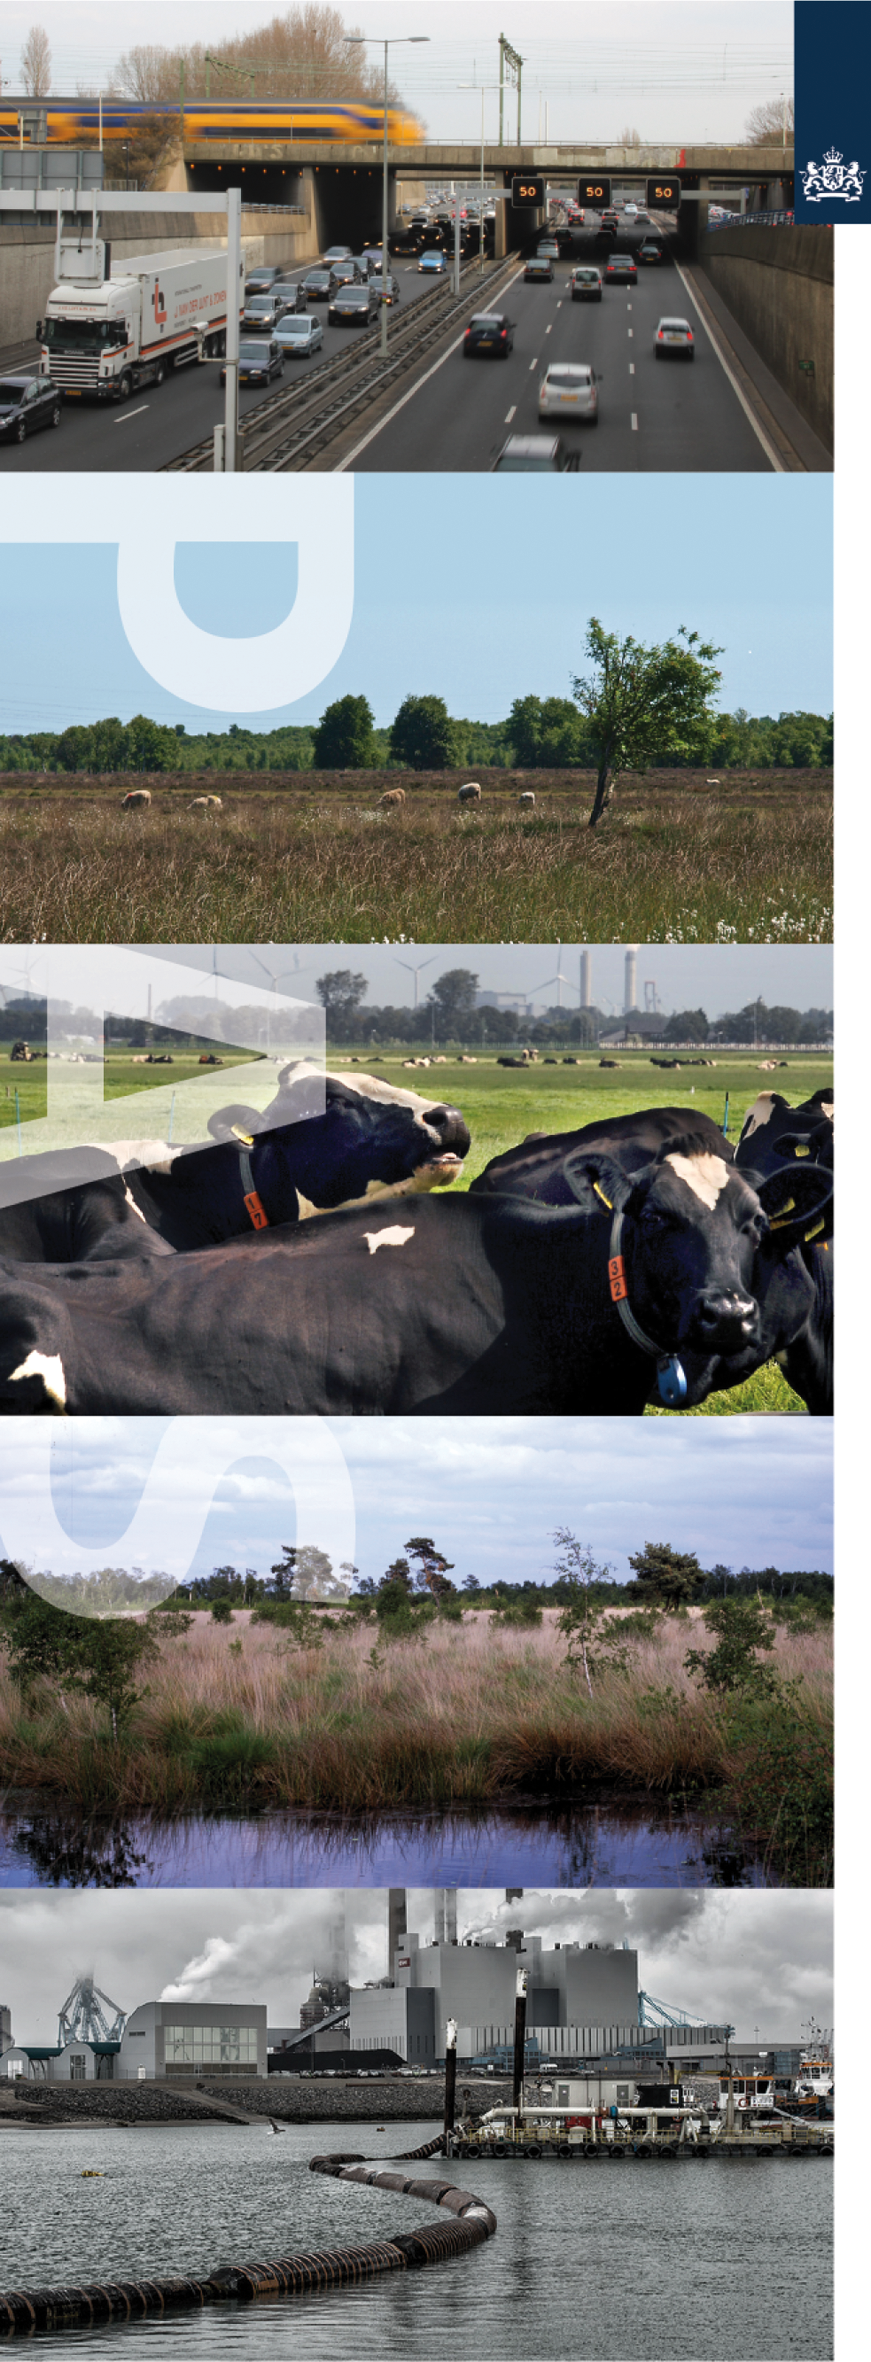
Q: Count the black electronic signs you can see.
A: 3